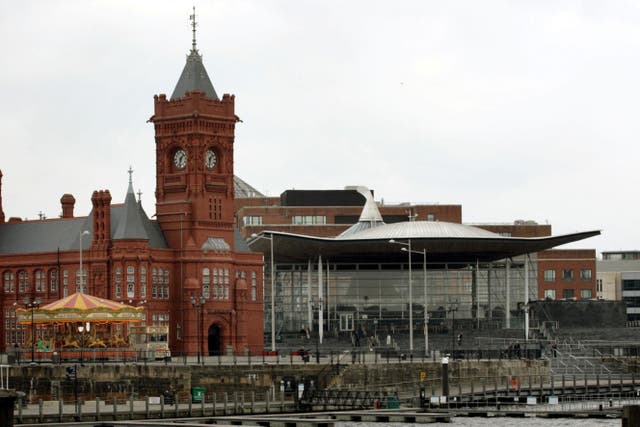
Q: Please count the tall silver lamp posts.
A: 4